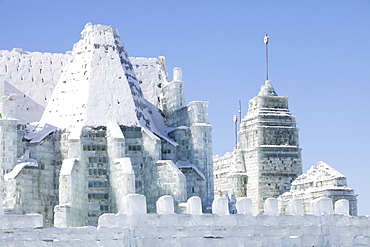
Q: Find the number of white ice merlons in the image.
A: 9